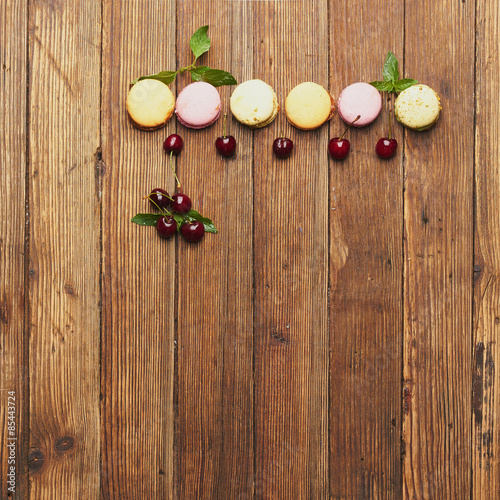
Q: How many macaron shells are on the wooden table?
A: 6